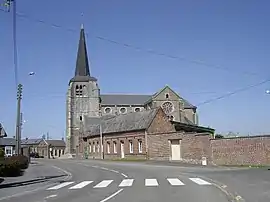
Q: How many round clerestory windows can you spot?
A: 3